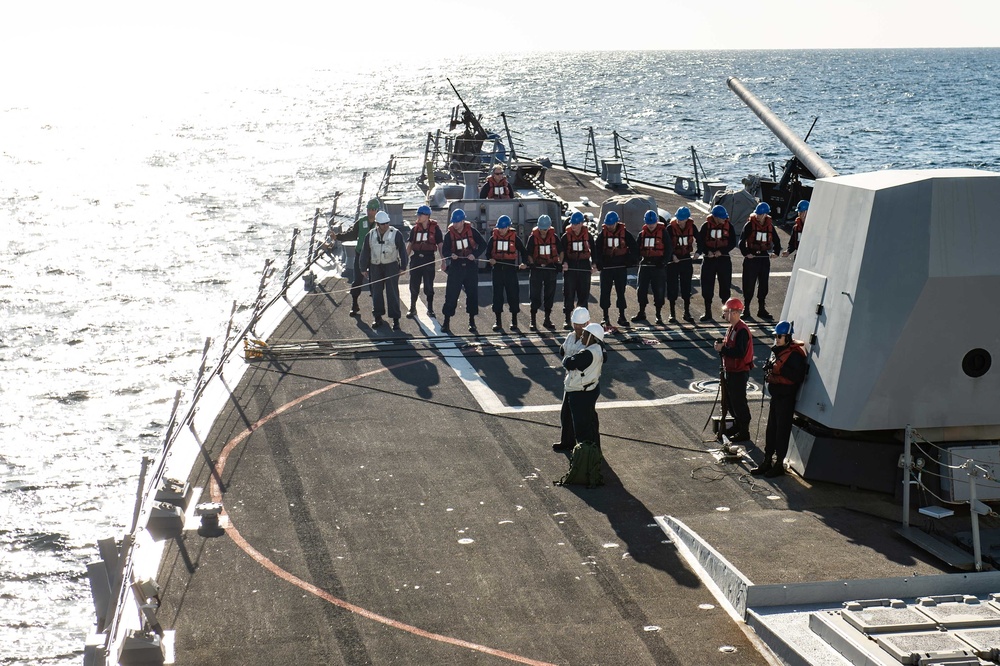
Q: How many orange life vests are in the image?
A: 13